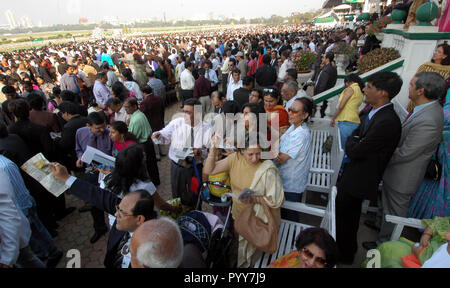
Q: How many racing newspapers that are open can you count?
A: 2